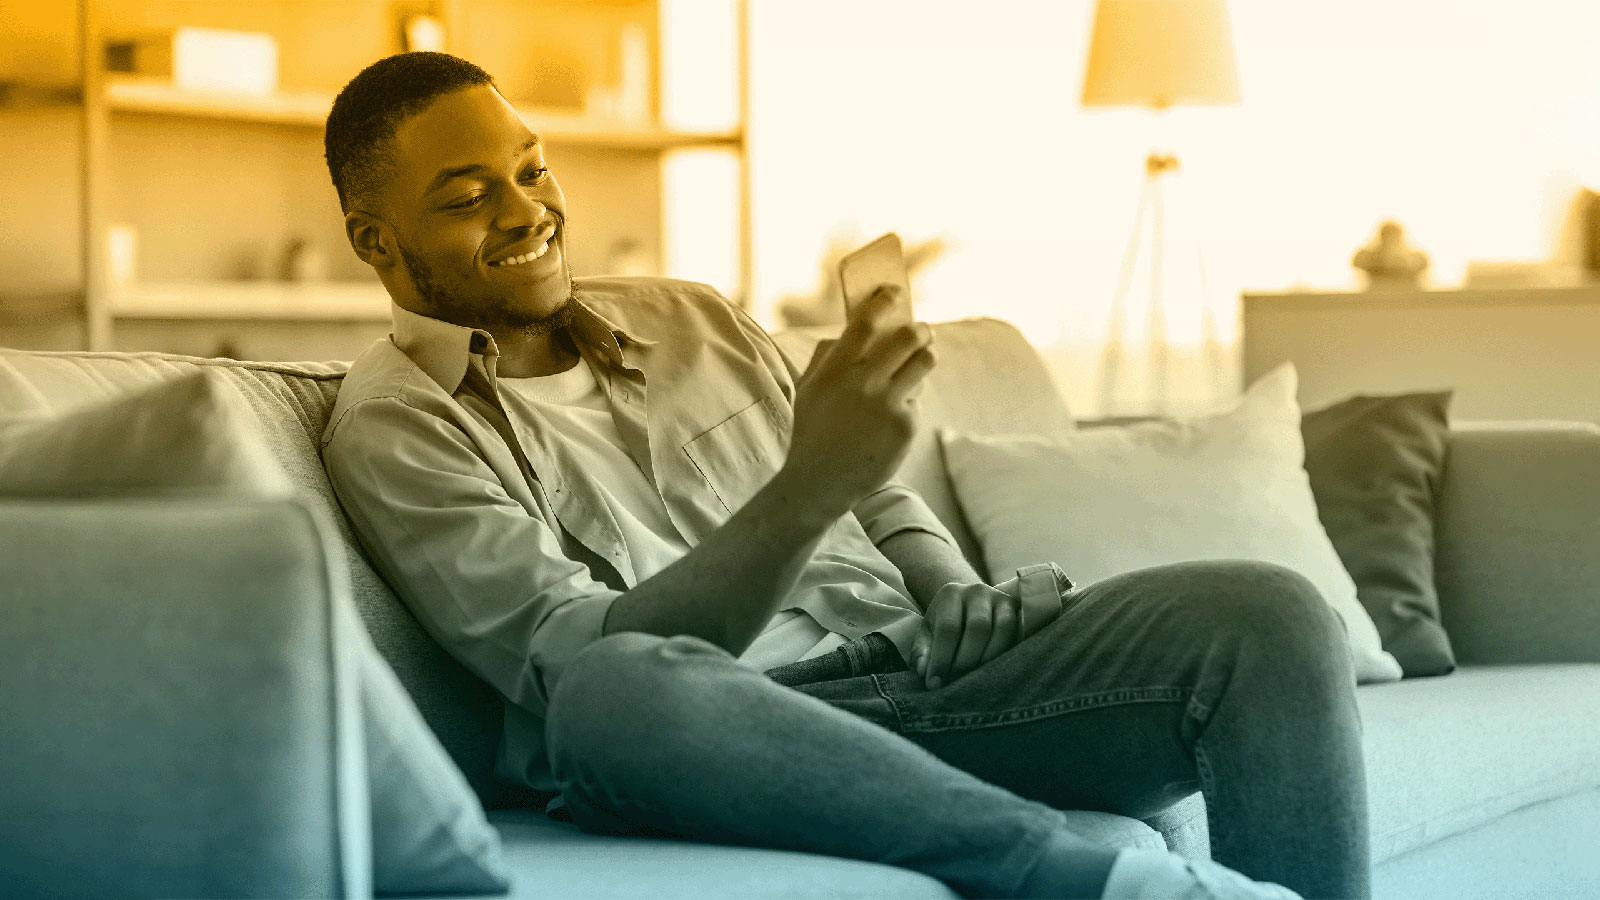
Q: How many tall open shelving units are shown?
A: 1